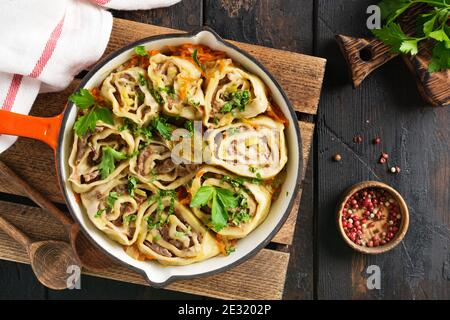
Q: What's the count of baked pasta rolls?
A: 9